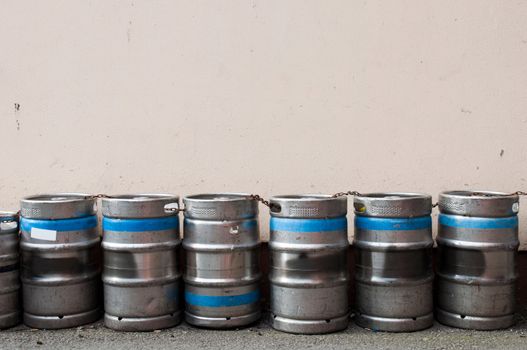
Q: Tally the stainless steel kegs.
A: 7